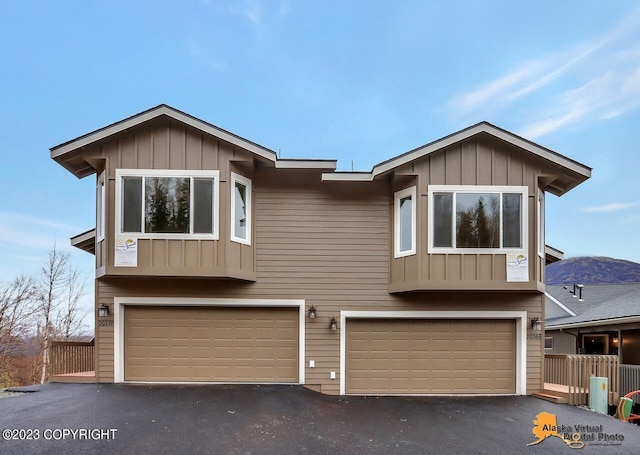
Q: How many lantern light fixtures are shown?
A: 4